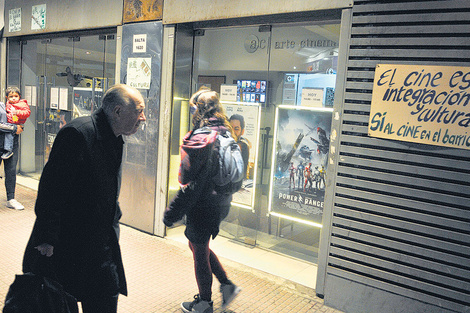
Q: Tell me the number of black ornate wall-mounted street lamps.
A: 0